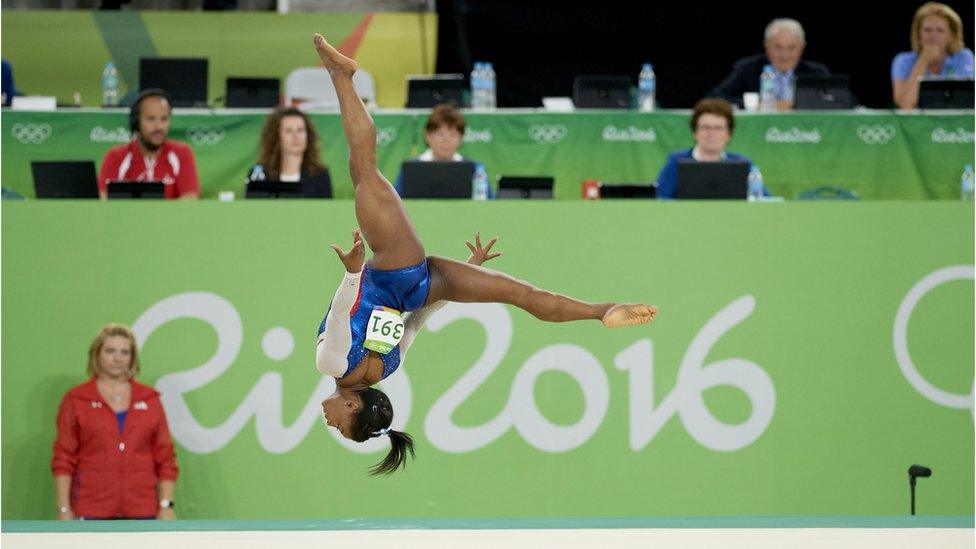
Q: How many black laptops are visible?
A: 13